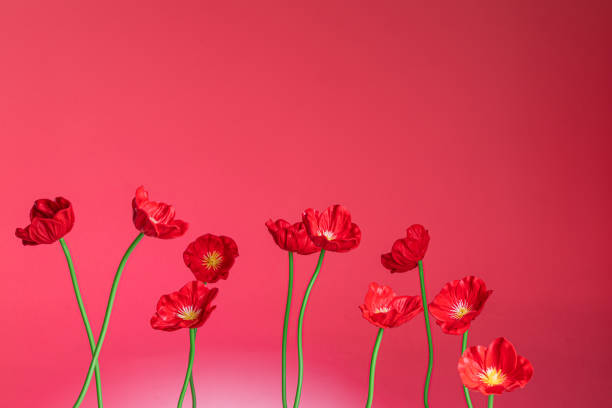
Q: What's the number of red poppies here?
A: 10